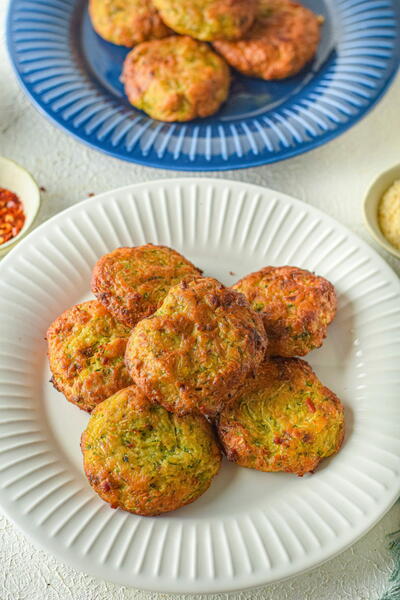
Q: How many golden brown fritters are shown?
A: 10